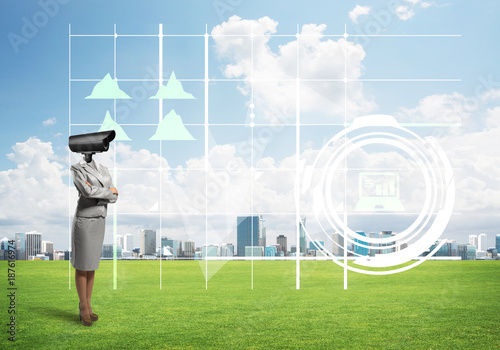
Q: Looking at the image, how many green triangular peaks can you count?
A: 4